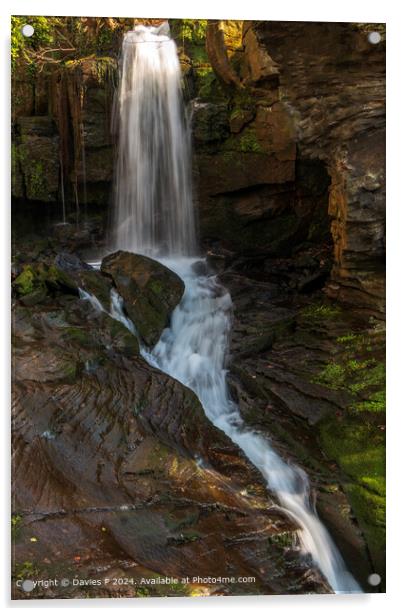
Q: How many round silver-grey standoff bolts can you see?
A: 4